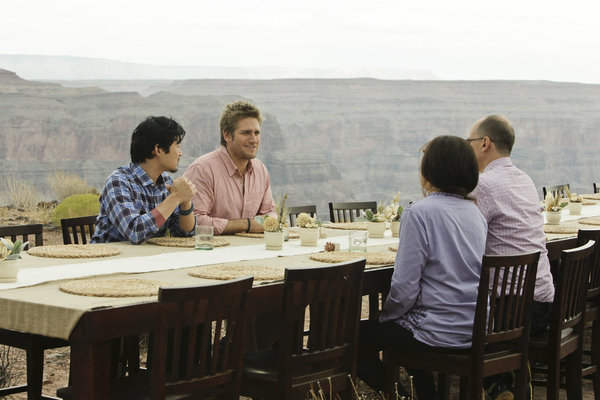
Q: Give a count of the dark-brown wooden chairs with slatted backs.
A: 11